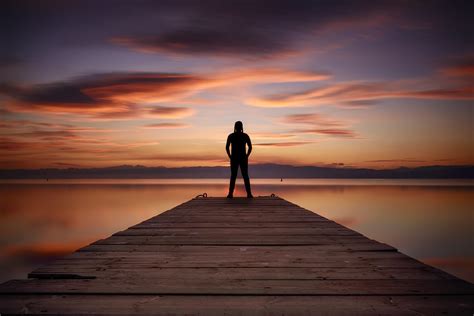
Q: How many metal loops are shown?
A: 2